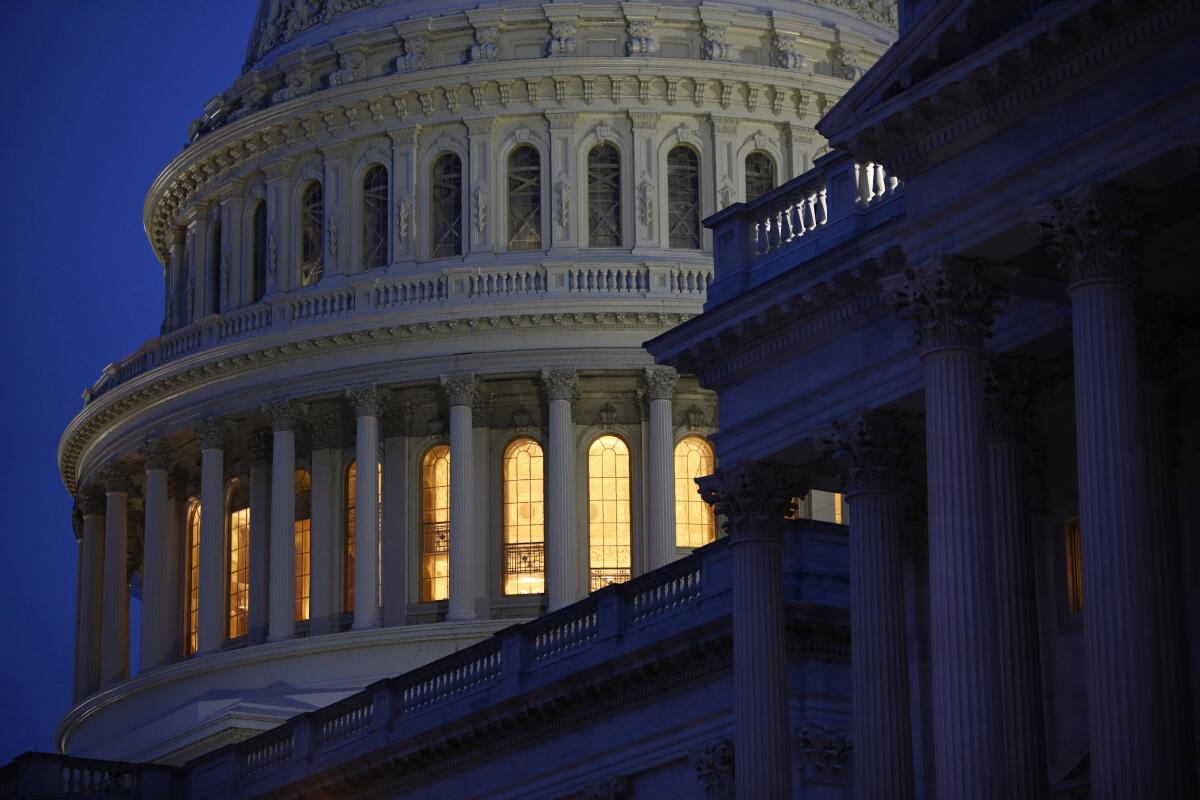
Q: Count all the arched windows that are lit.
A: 8